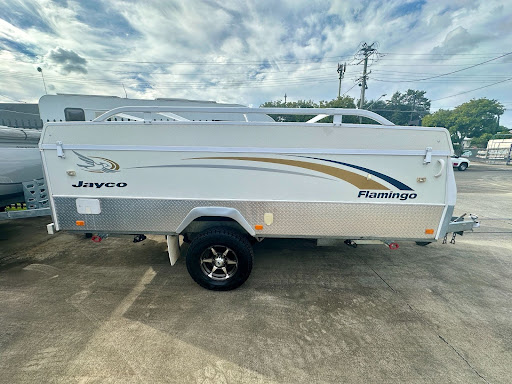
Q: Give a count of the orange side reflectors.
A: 3